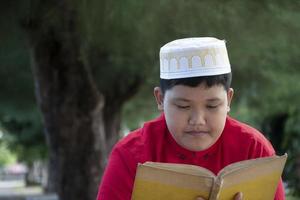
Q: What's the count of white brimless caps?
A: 1